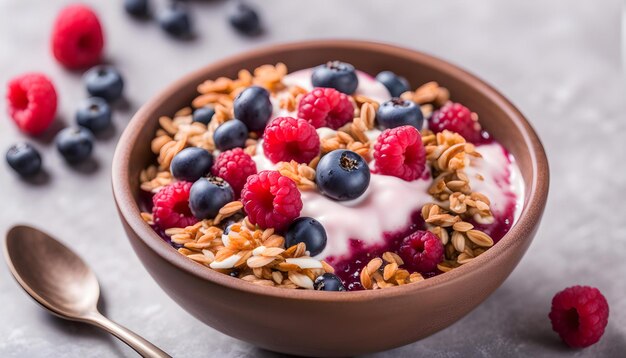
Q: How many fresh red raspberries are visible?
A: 11